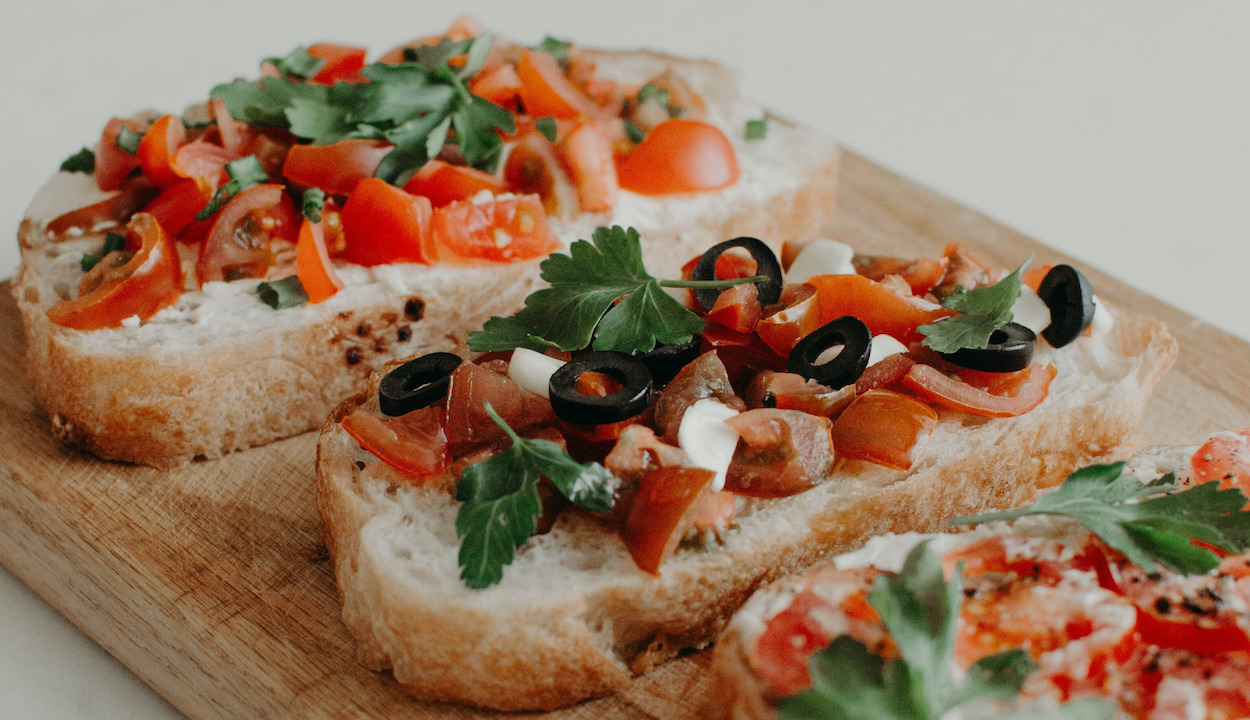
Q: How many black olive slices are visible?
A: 7